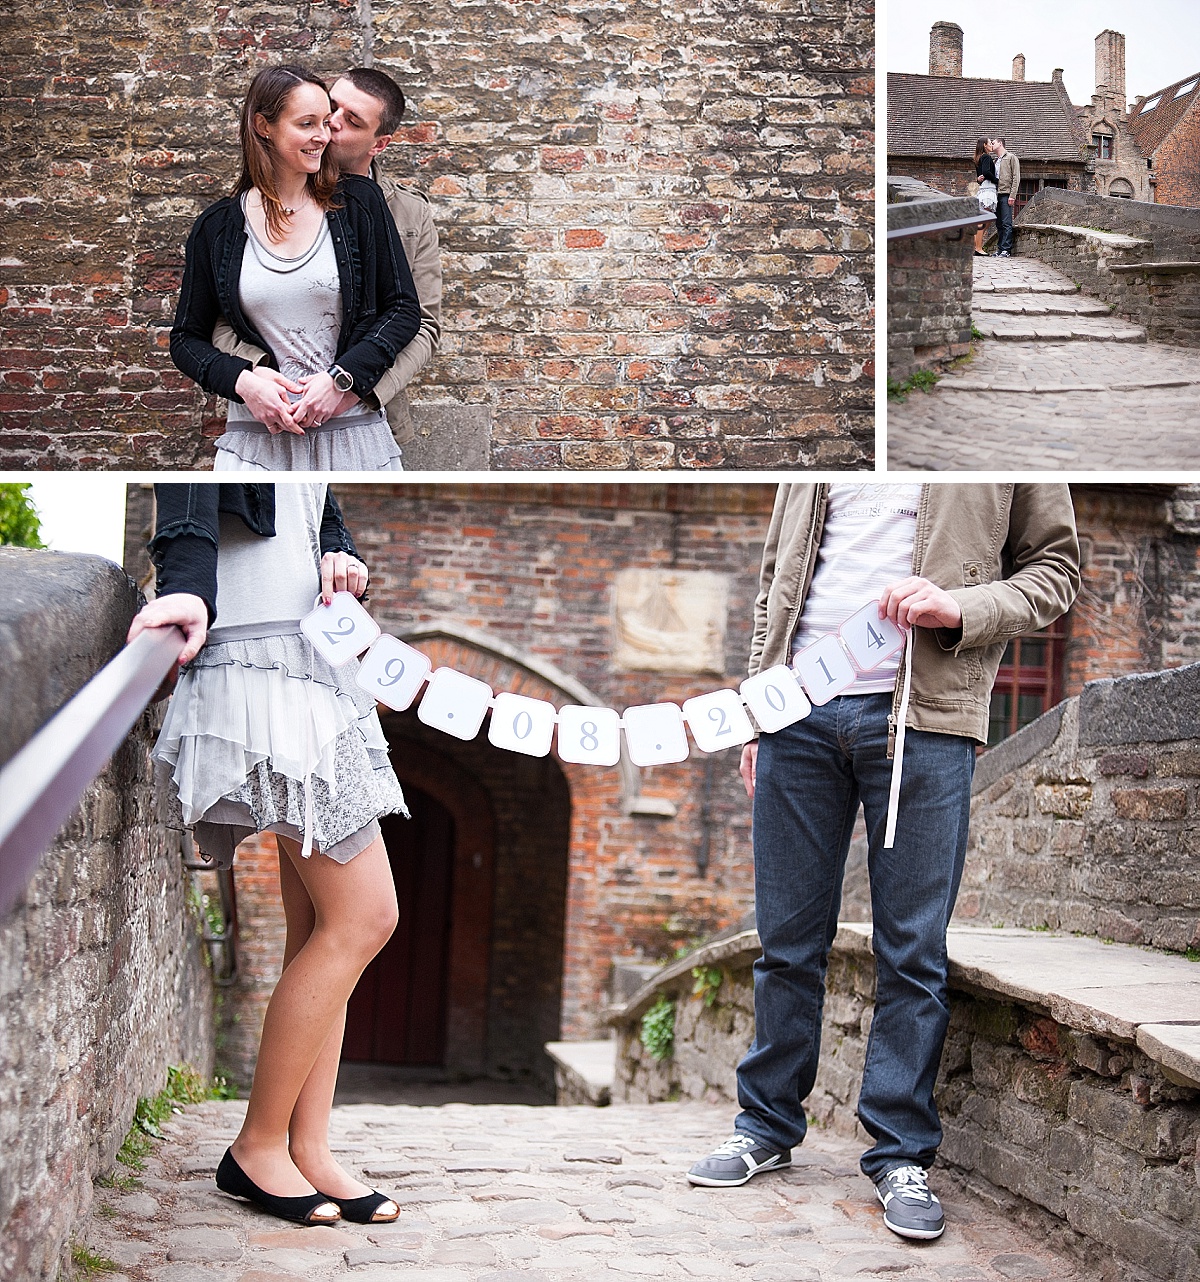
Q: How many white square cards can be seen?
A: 10